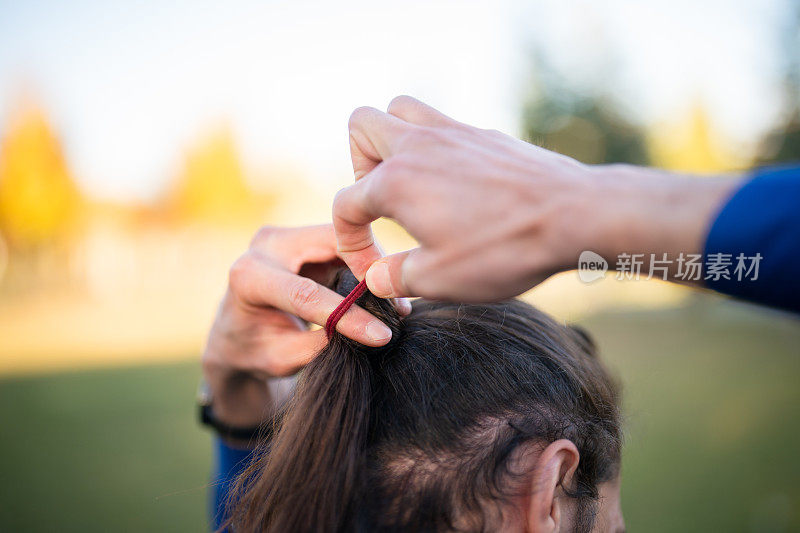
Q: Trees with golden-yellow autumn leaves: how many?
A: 3